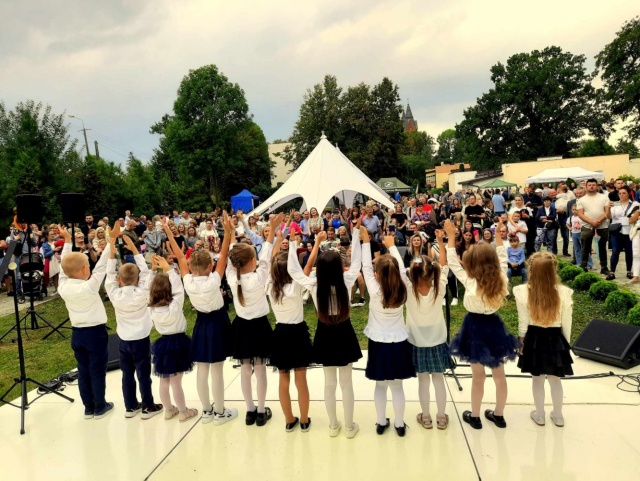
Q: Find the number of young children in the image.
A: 11